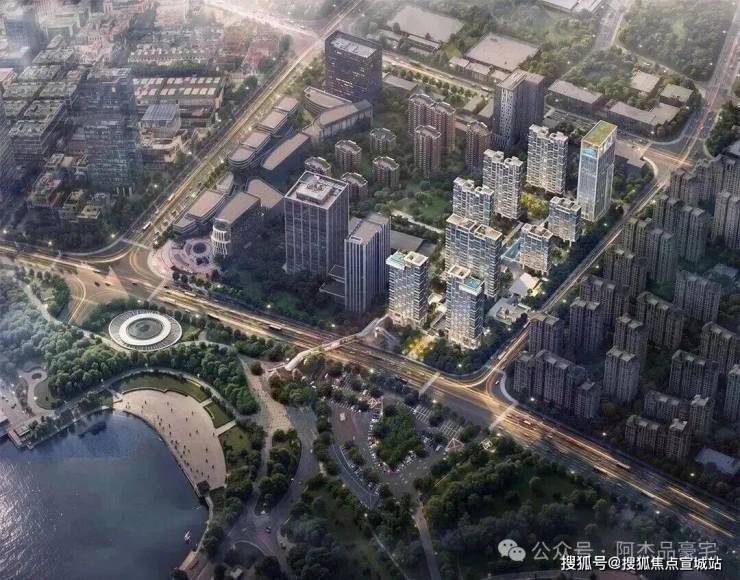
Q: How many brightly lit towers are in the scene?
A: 9